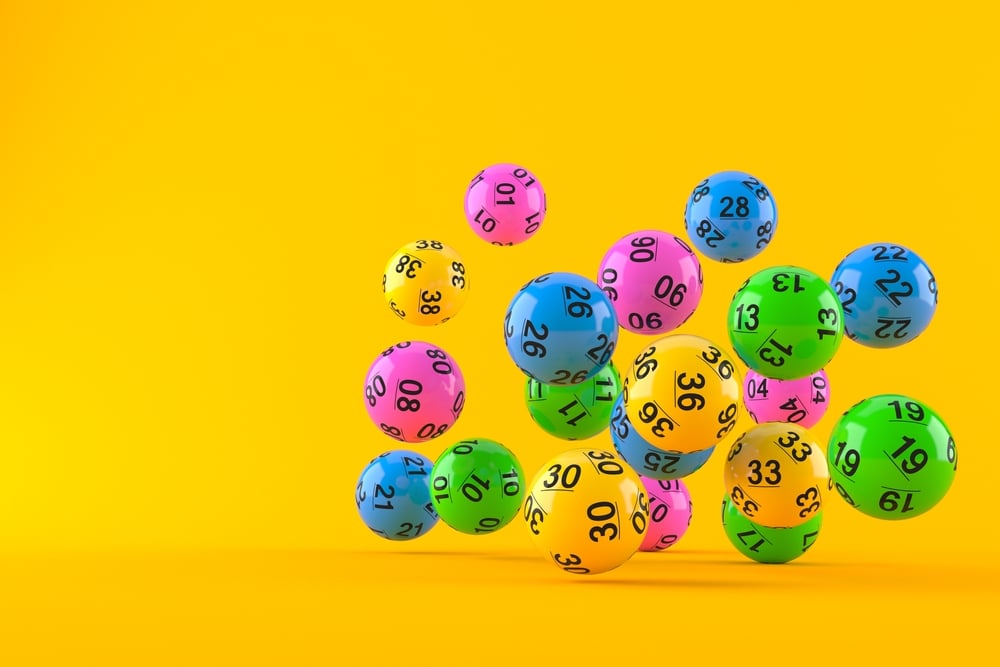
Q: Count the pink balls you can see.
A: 5